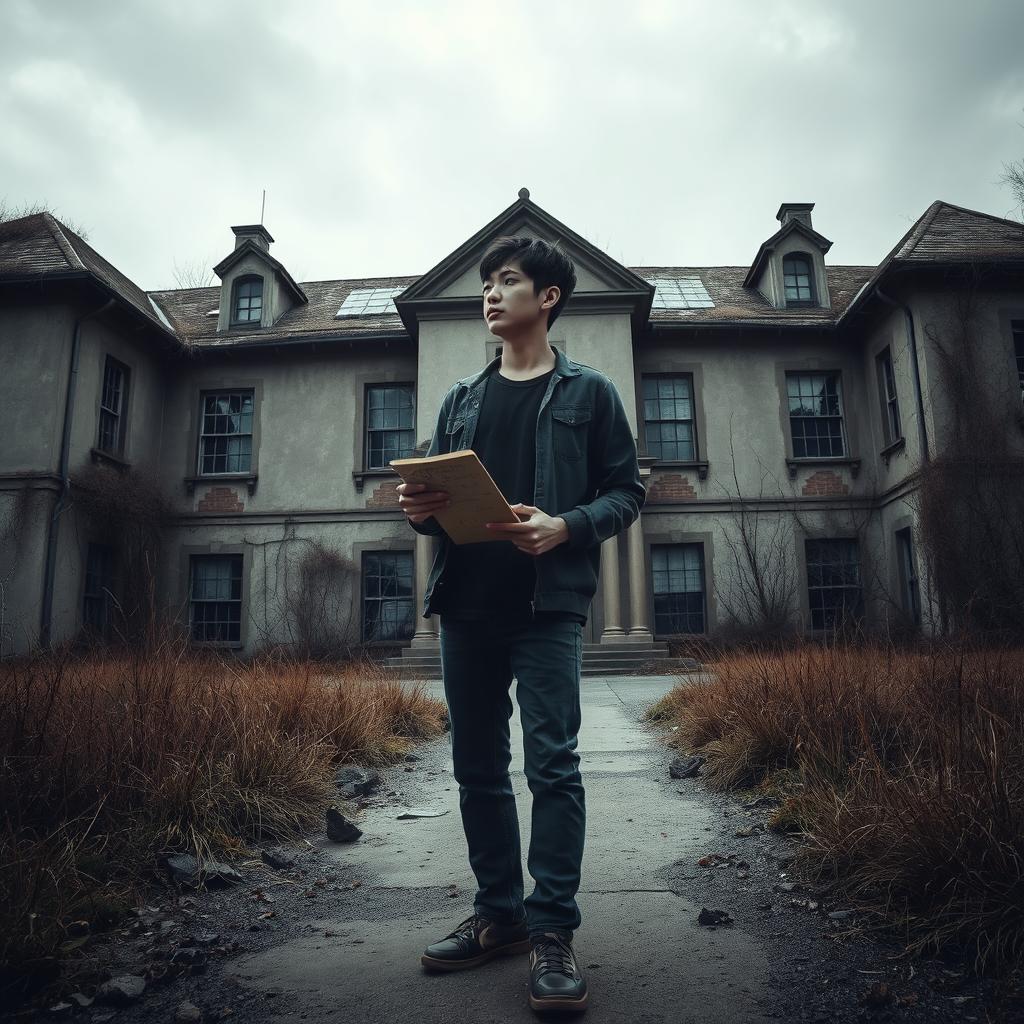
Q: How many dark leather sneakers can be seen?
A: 2